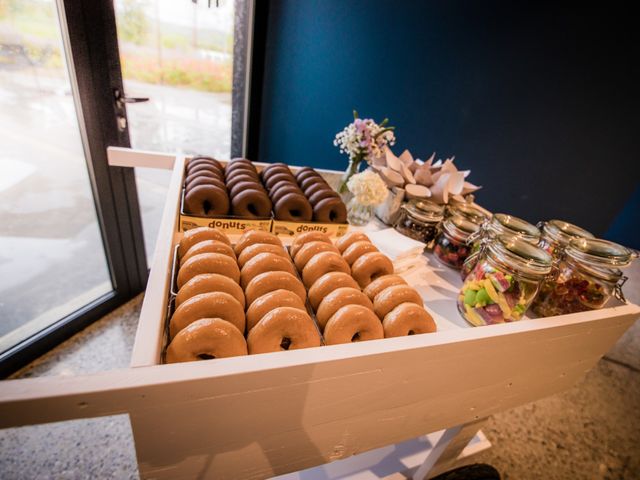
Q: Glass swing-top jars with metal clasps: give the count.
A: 7